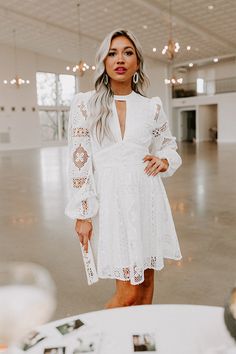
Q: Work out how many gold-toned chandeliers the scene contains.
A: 4